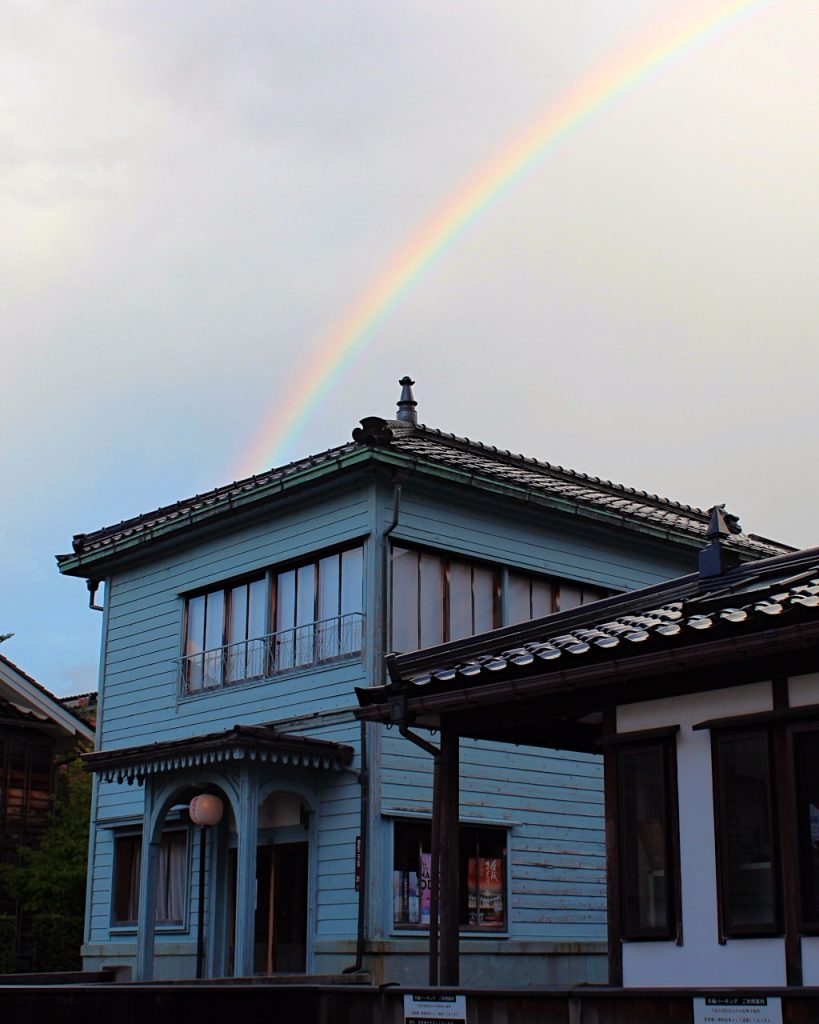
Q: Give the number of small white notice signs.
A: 2